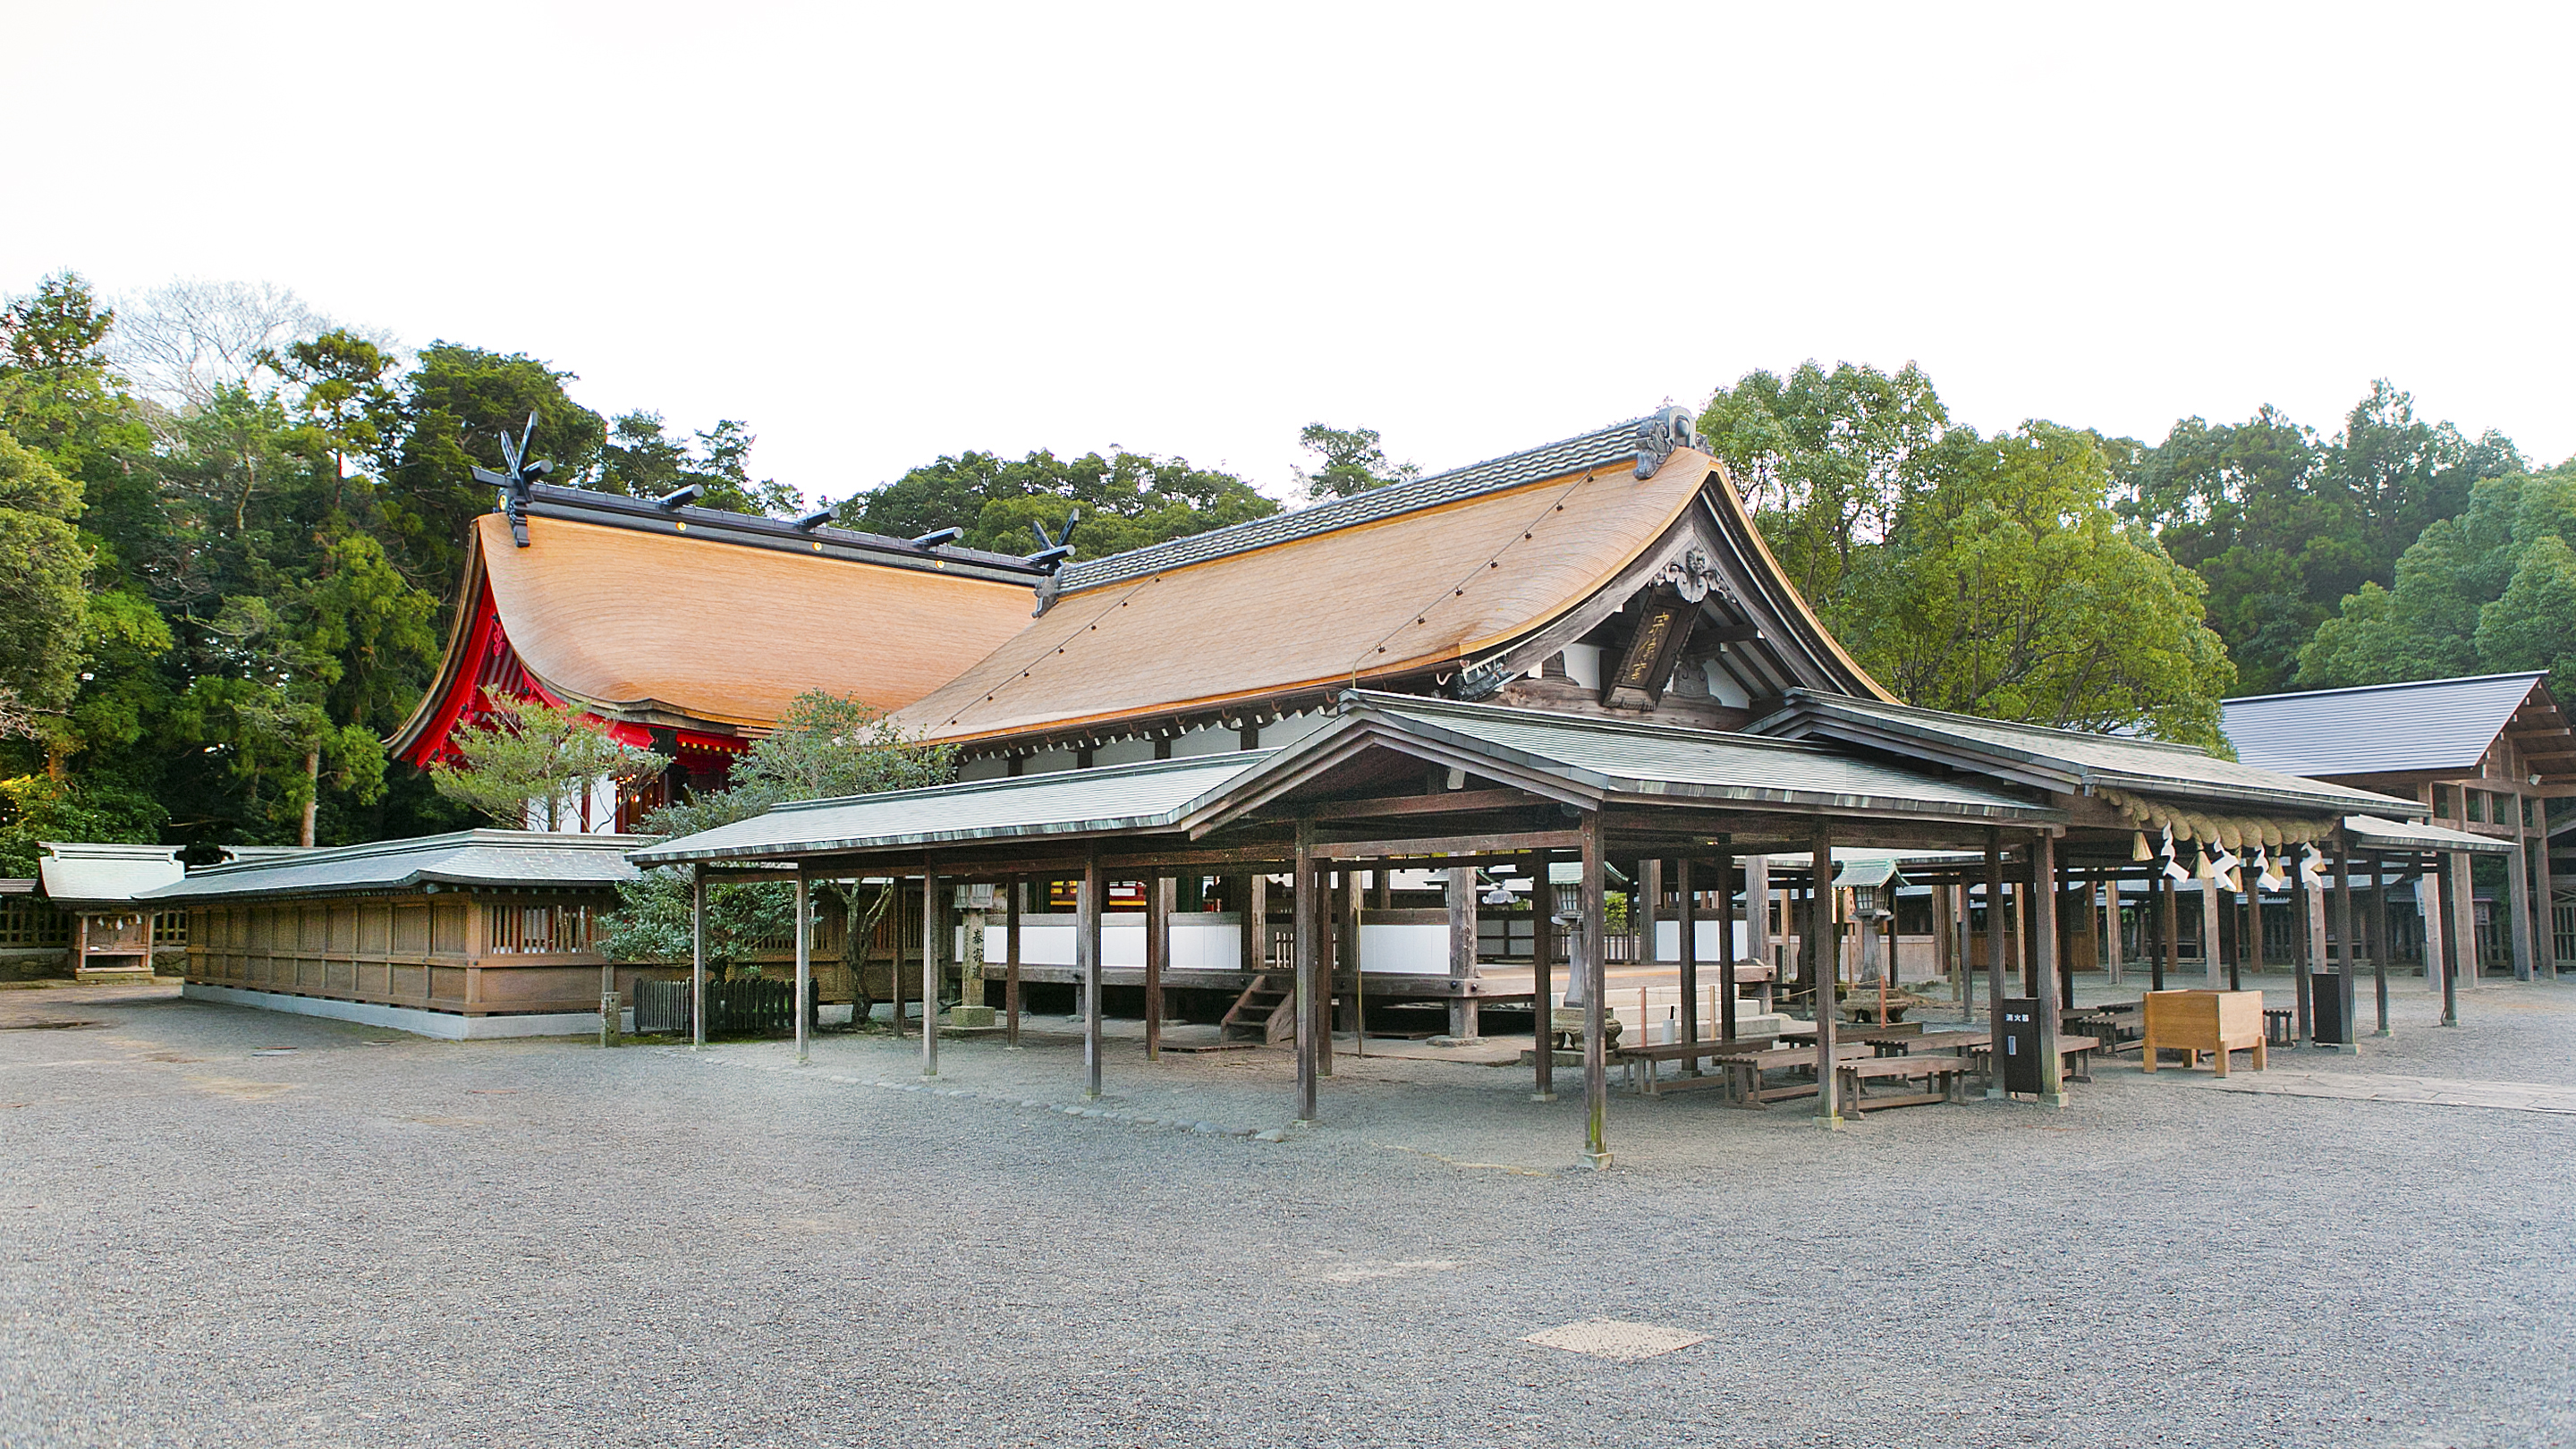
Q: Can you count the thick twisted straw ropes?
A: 1